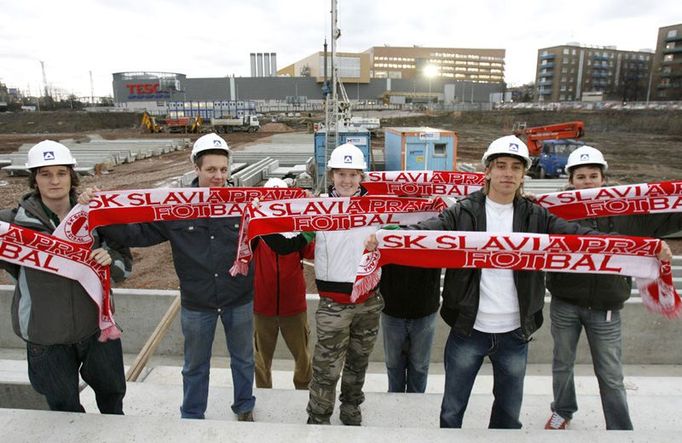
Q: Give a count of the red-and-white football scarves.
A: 6